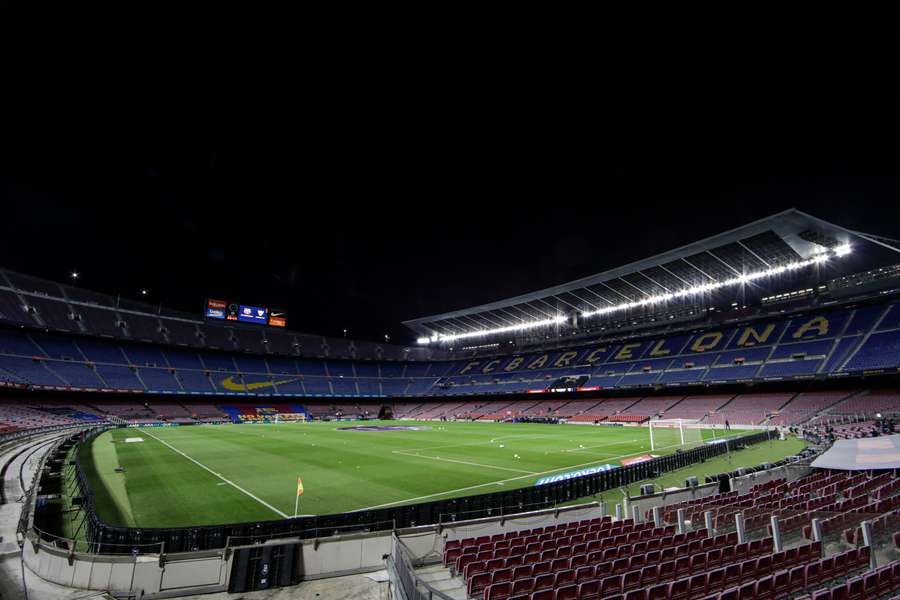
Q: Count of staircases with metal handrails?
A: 1